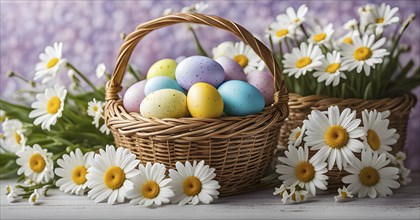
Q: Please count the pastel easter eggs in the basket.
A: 9